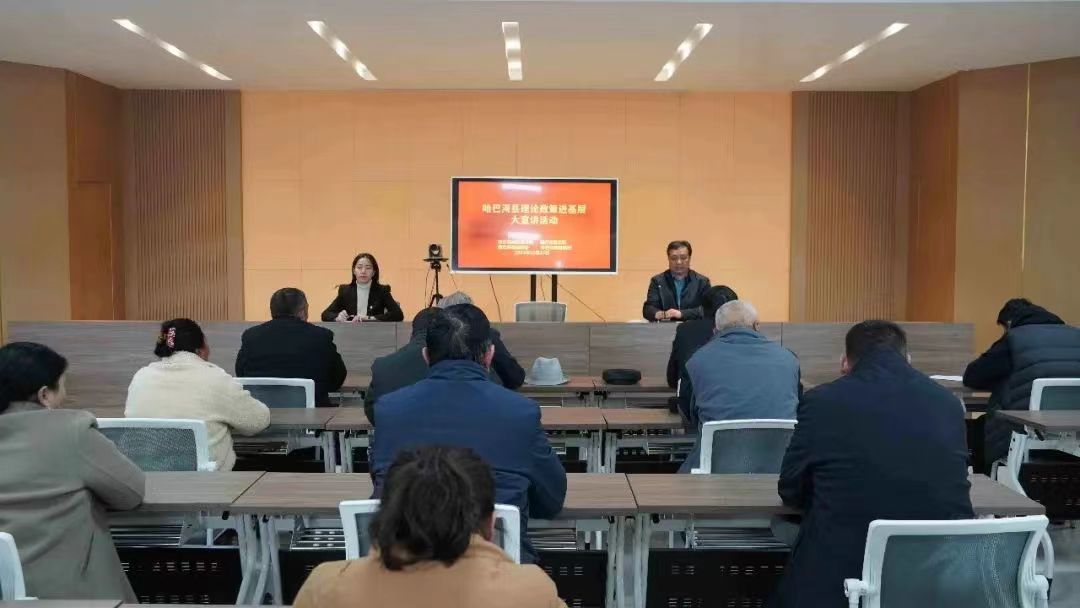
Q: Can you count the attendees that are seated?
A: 11